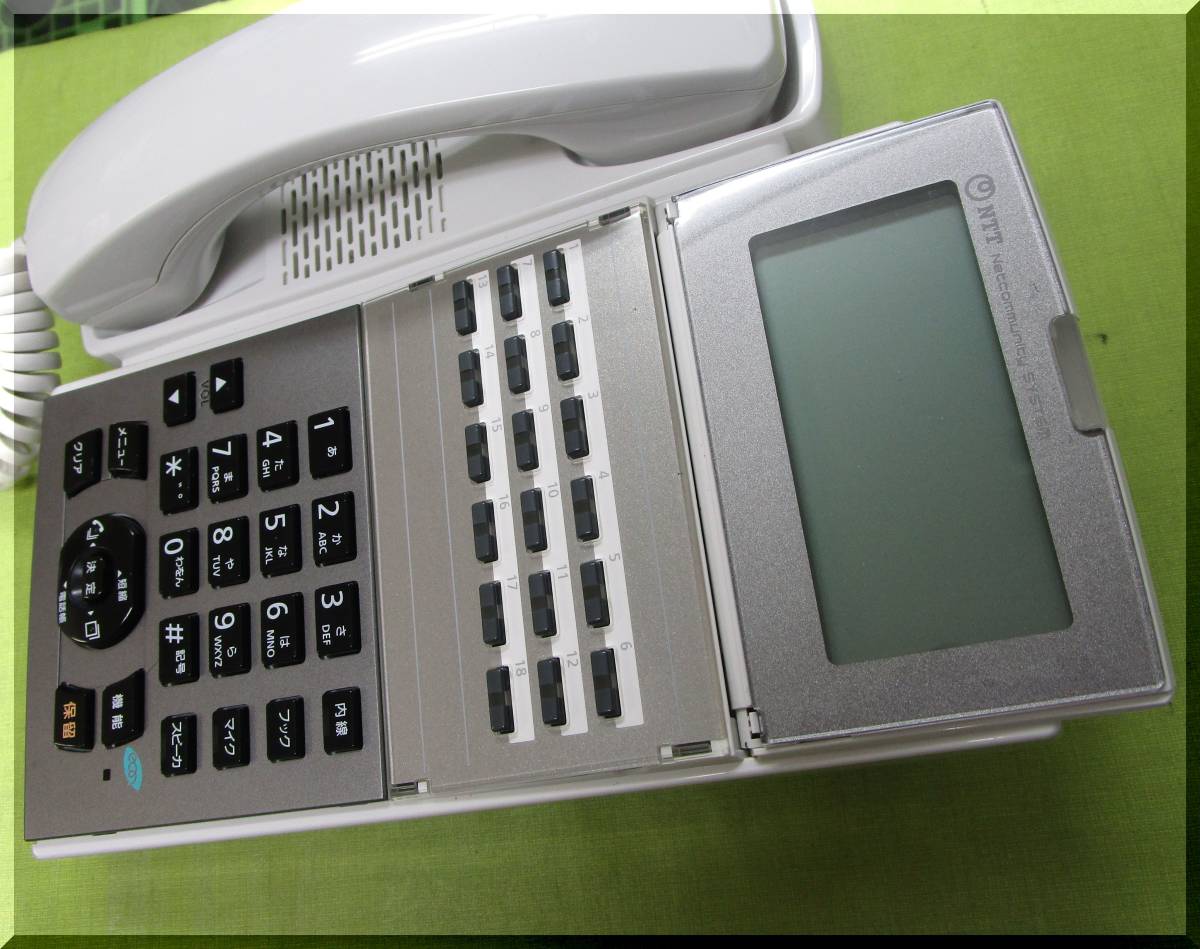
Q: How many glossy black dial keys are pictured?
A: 12